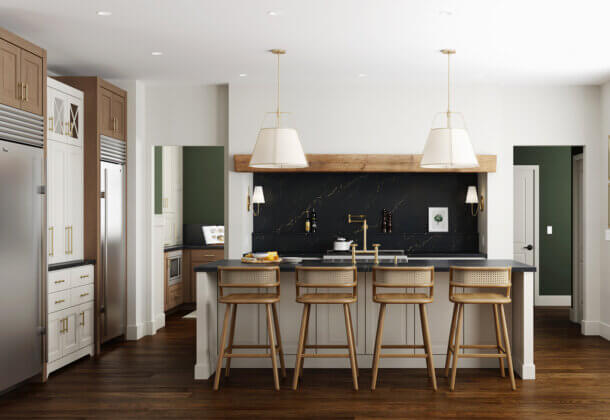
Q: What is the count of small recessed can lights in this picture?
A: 6